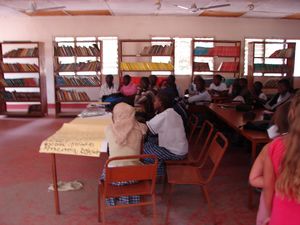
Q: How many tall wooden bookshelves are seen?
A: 5